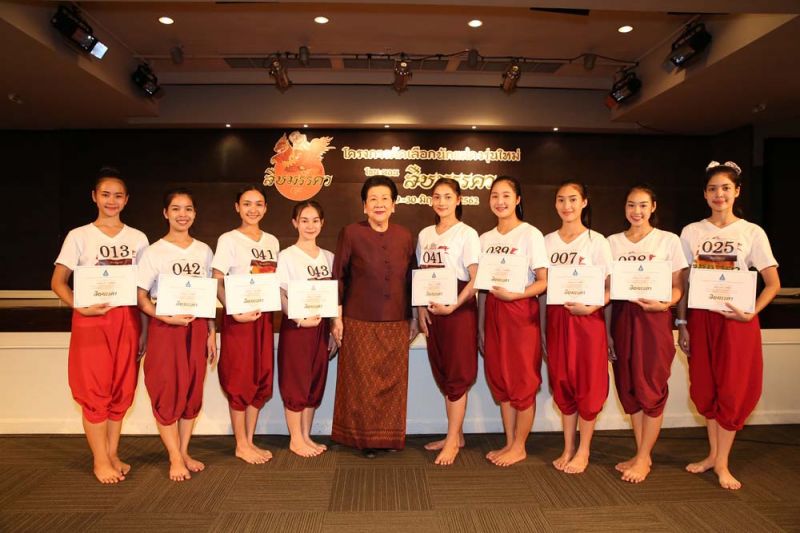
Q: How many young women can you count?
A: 9